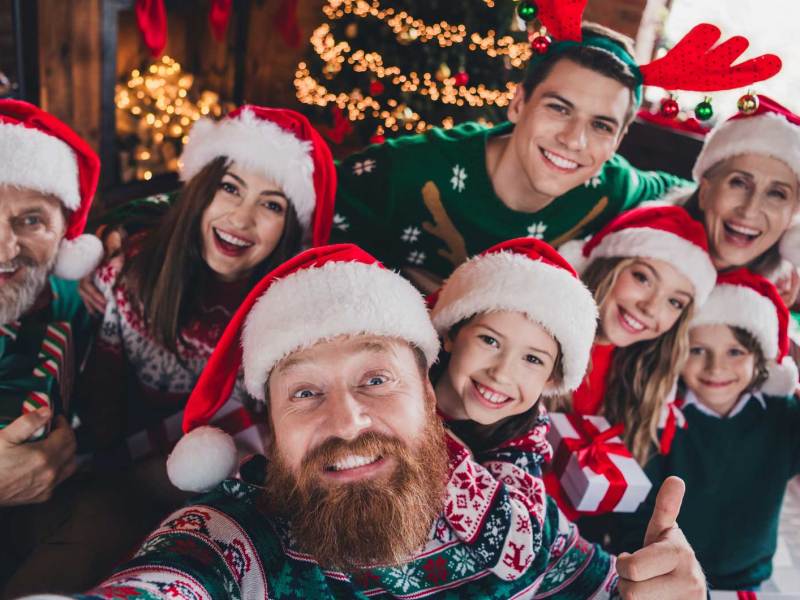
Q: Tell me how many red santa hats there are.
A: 7